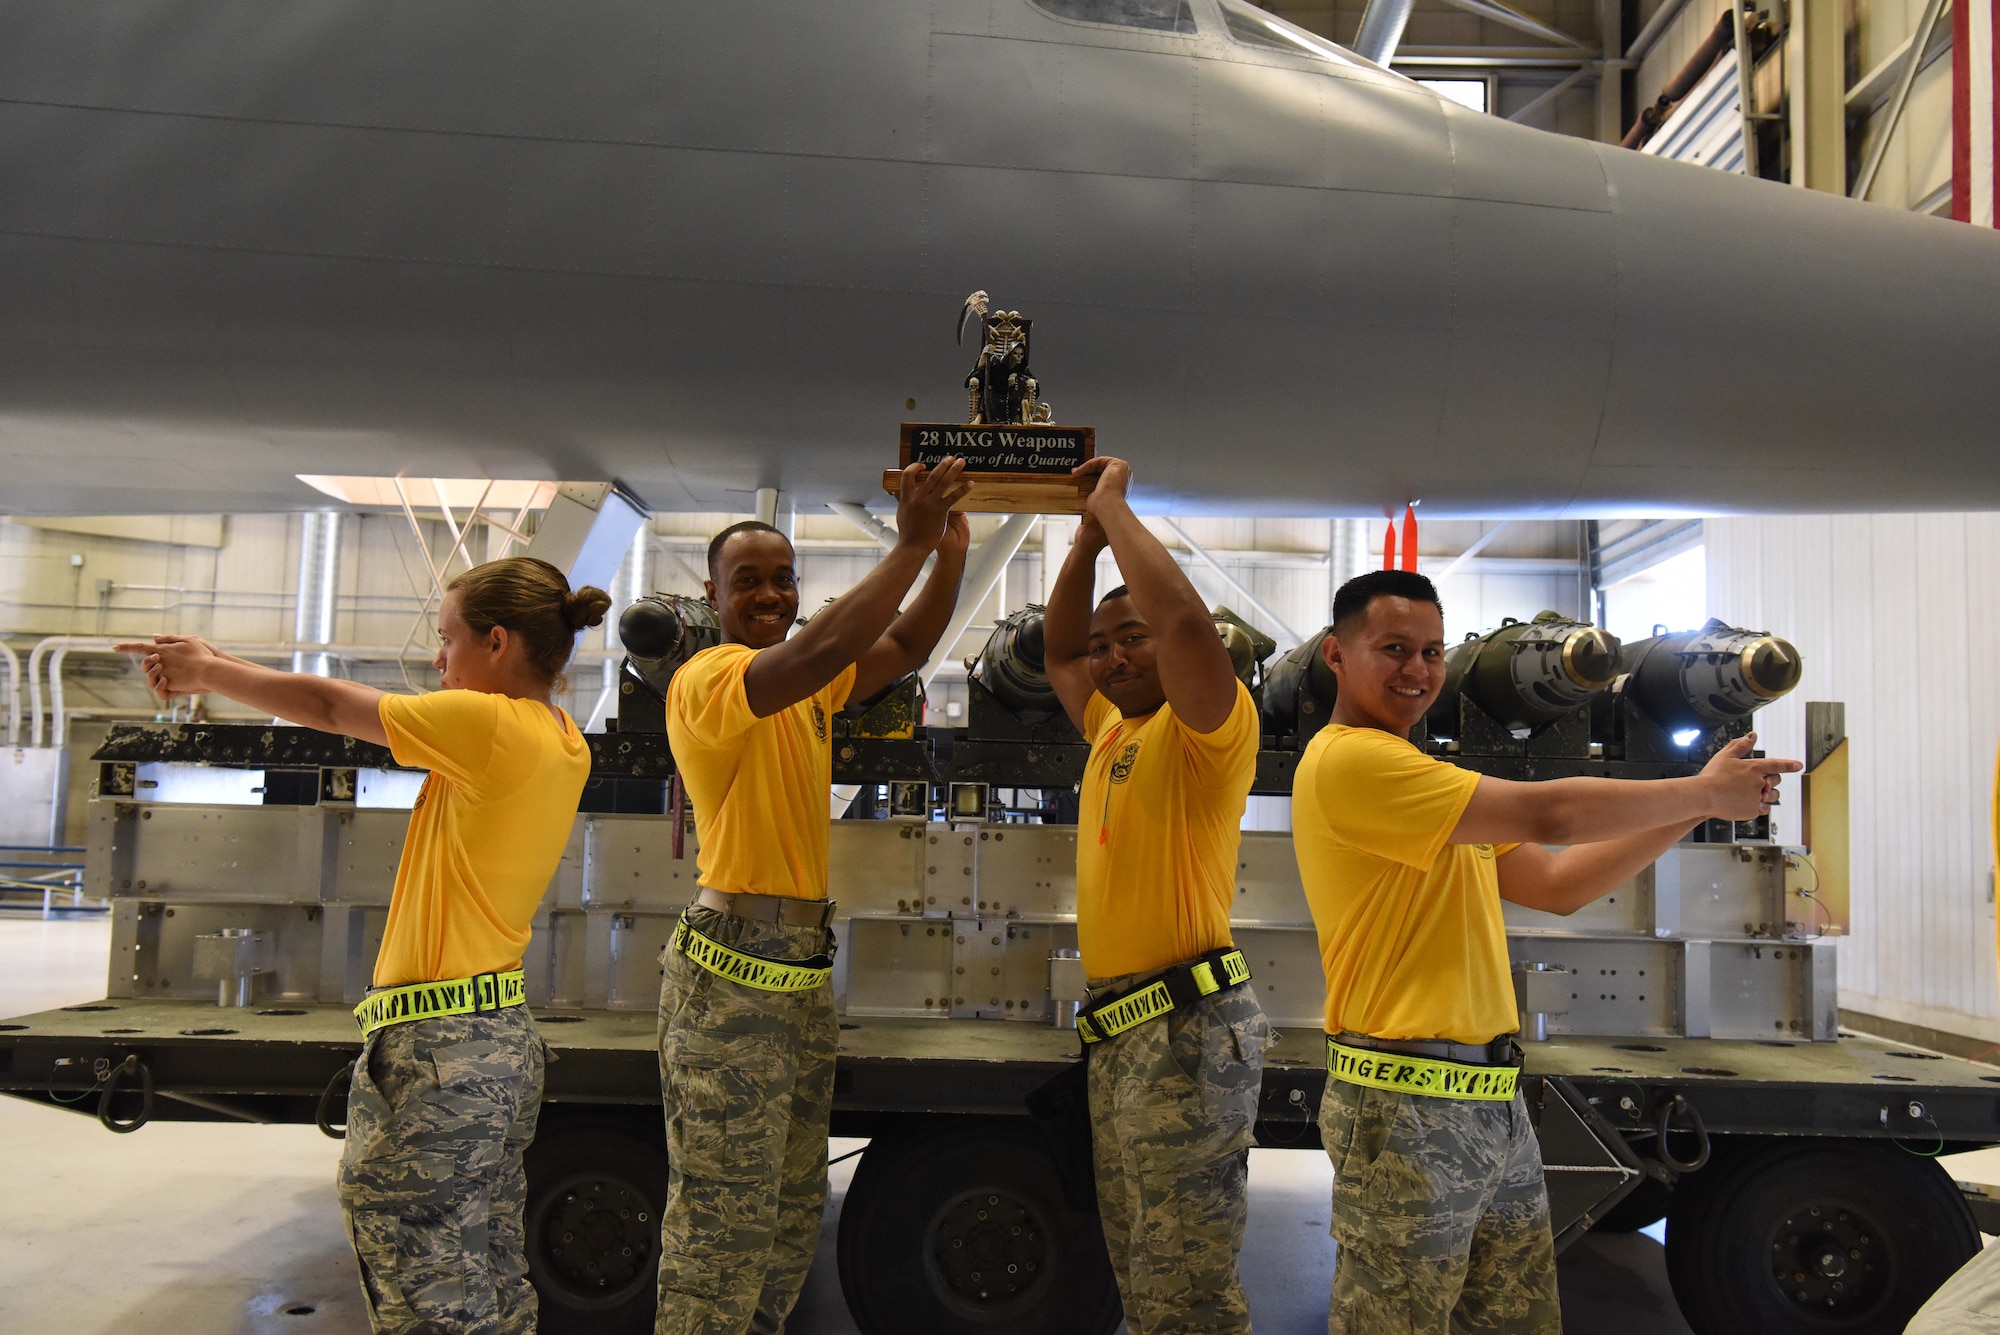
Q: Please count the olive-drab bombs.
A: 7